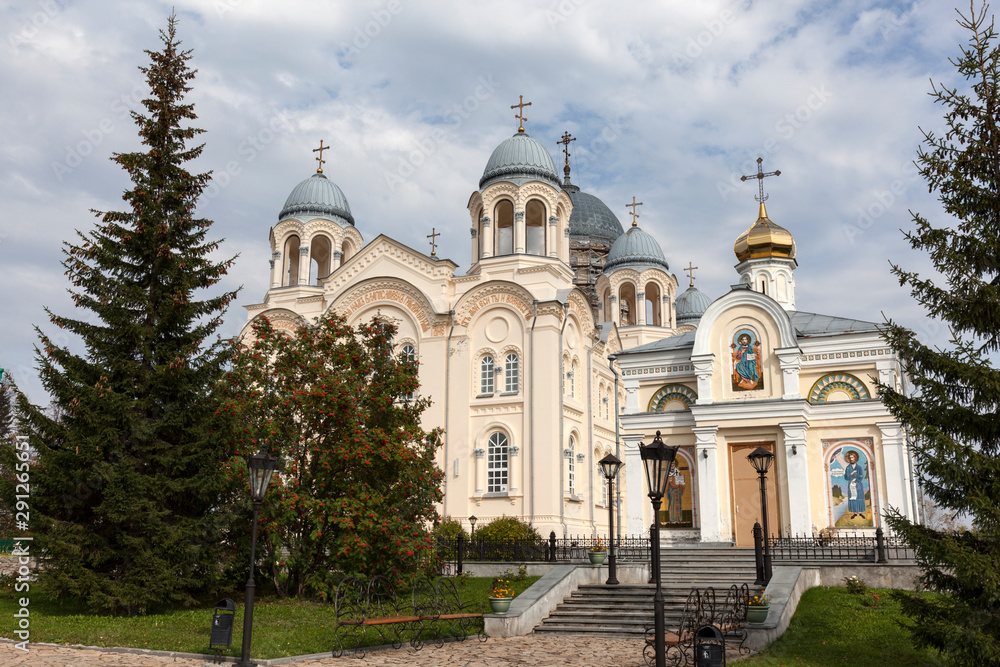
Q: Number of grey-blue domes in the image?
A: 5